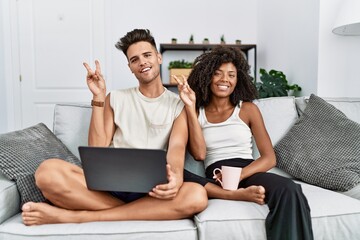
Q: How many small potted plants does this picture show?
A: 5